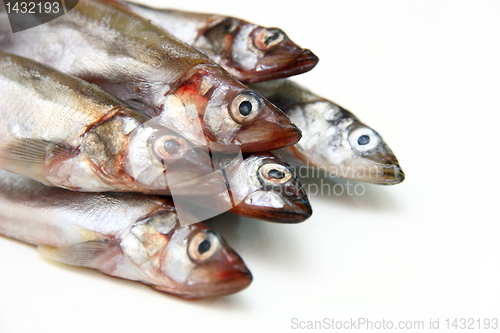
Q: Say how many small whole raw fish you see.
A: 6